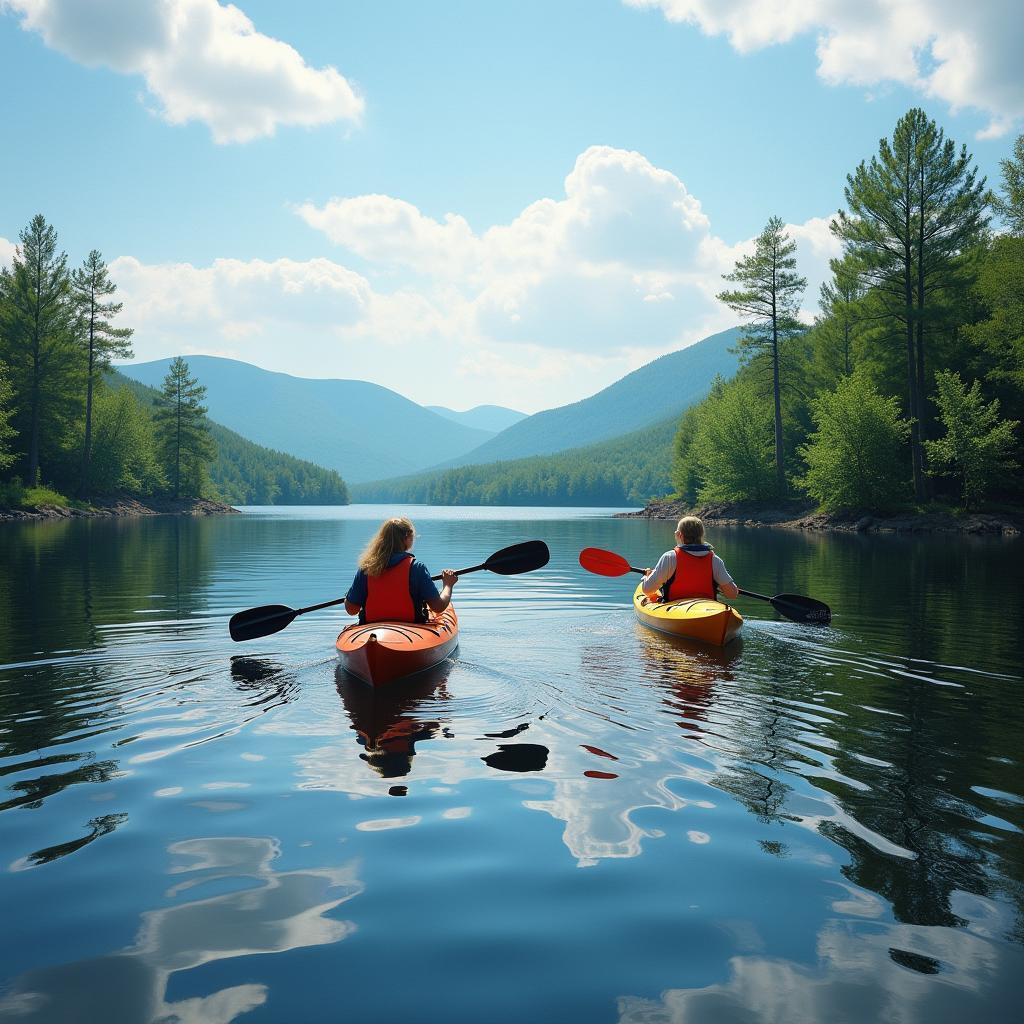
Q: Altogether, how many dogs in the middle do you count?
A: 0